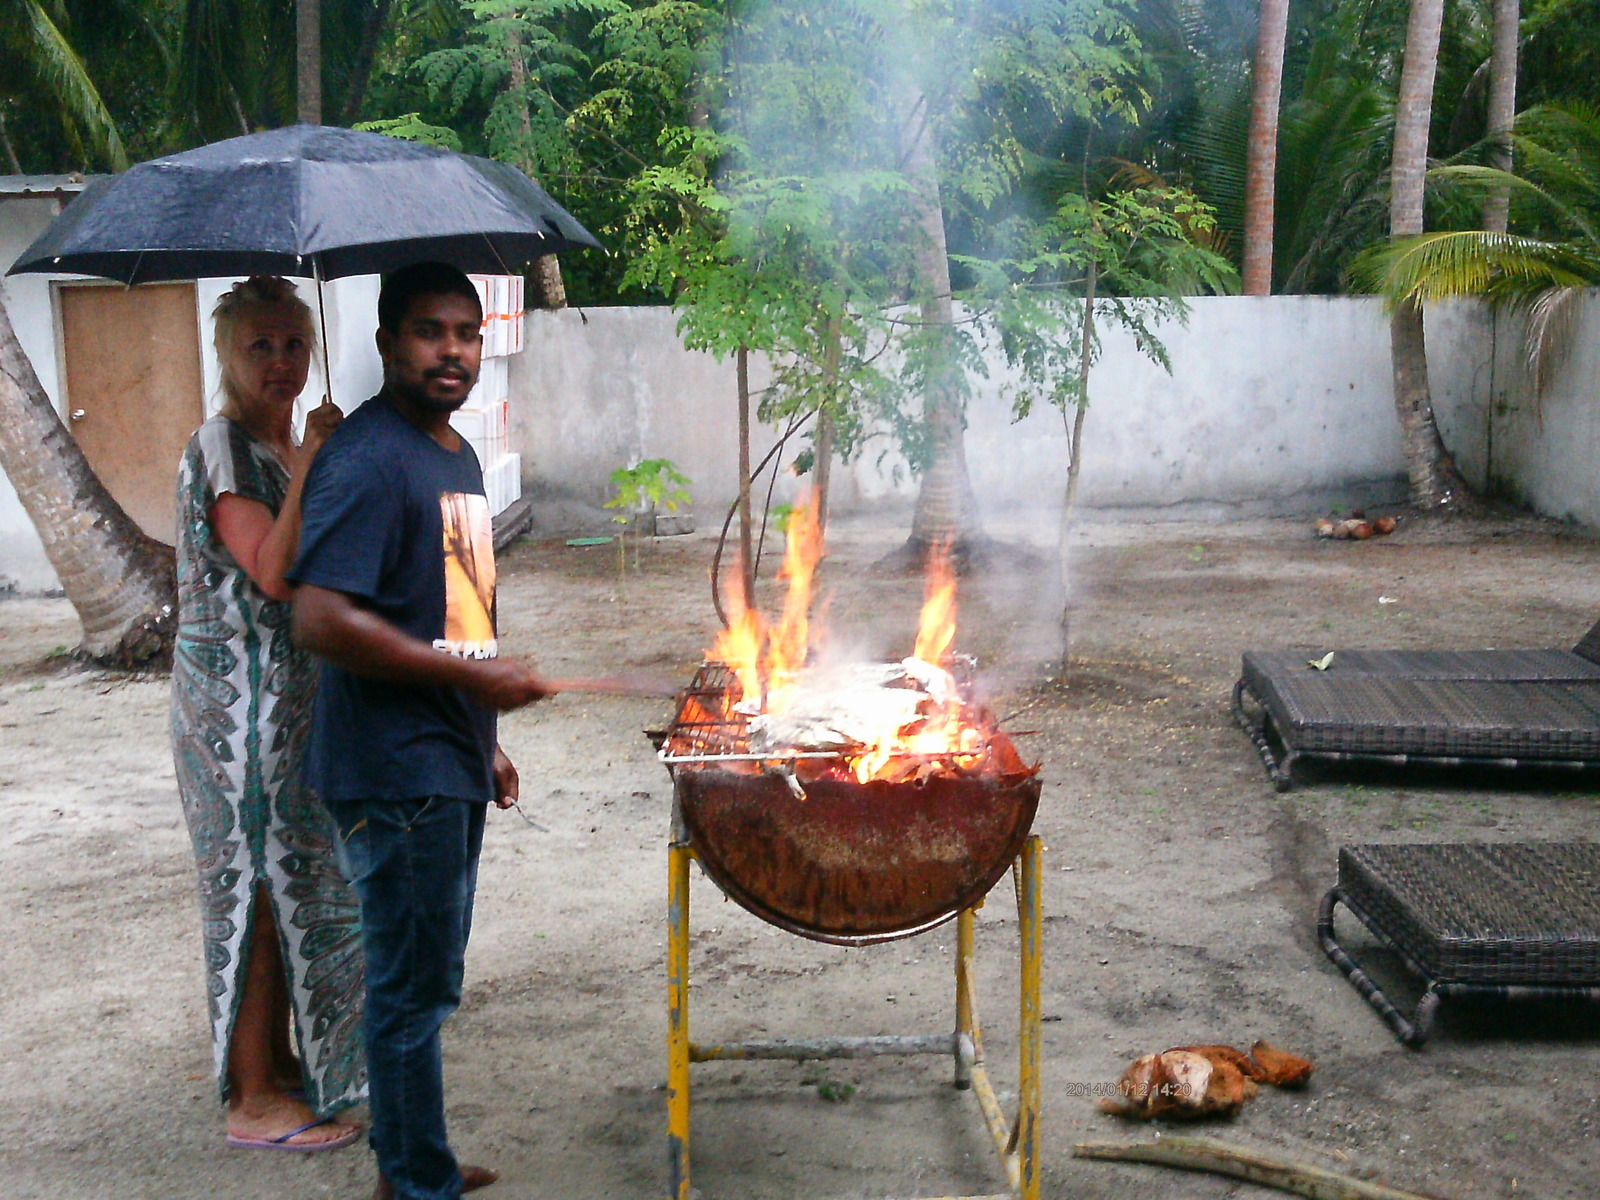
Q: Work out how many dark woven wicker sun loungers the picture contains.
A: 2